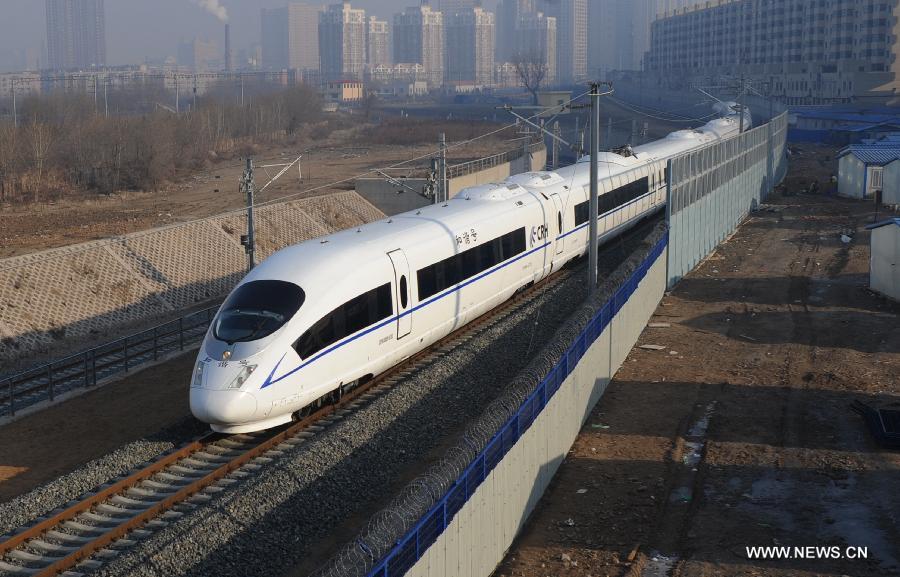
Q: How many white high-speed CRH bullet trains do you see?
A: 1